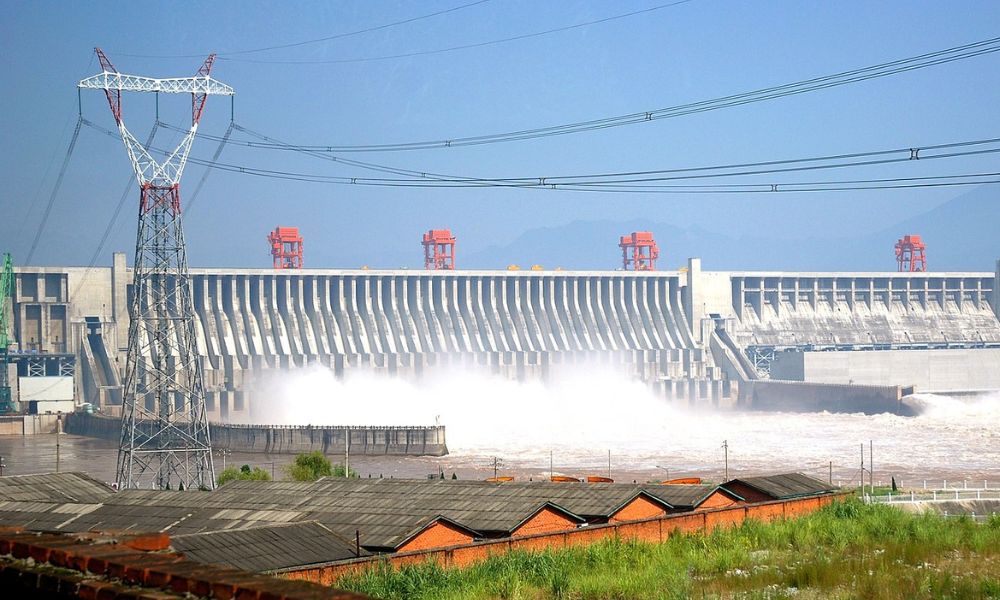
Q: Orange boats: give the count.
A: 4